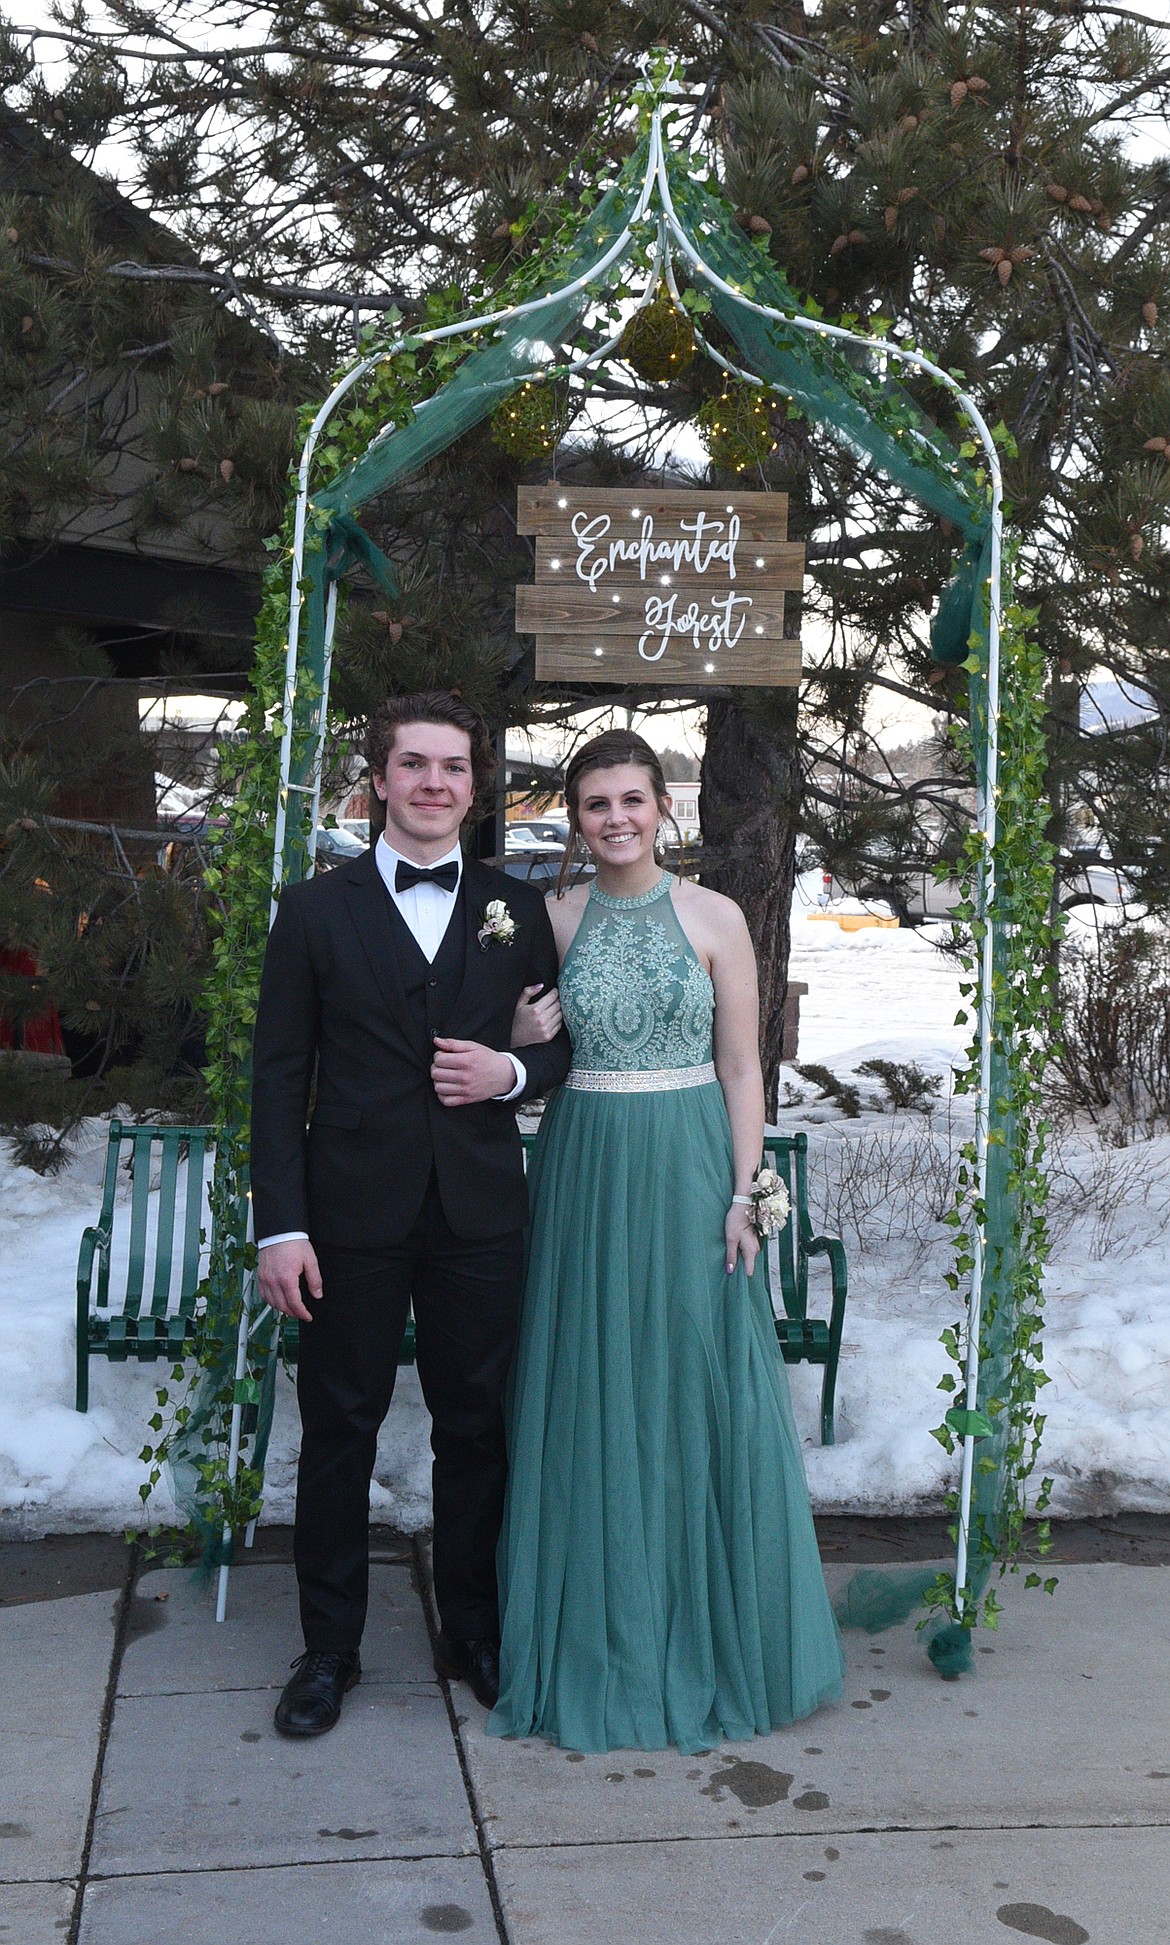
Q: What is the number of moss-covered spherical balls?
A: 3